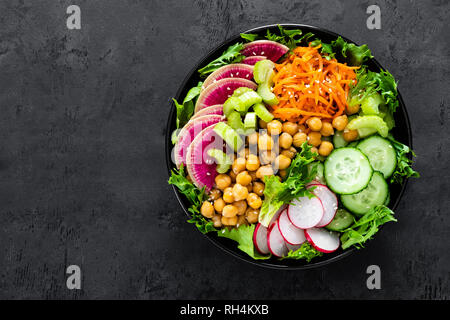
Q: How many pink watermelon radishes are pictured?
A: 7